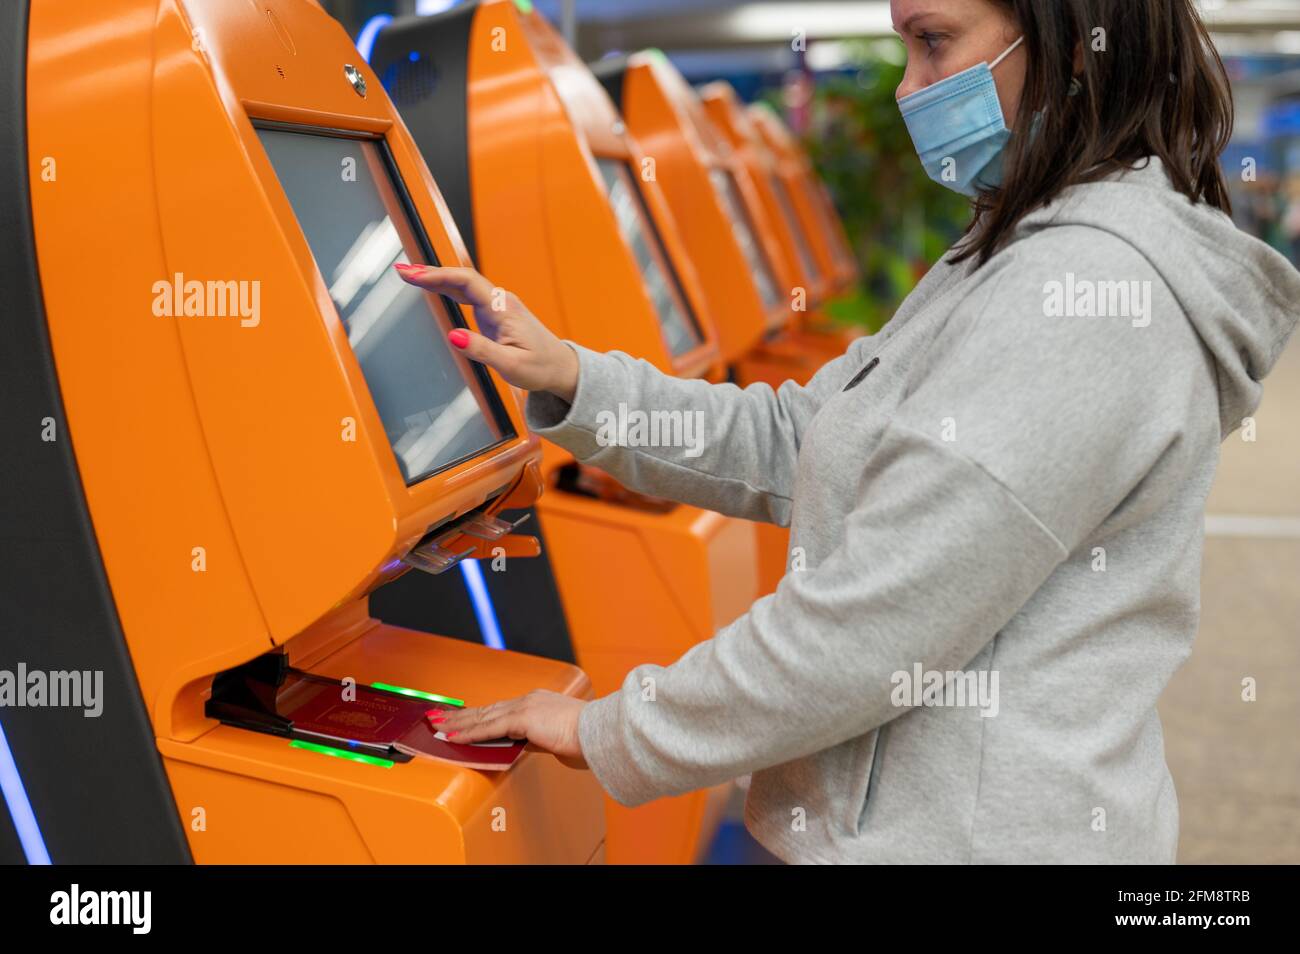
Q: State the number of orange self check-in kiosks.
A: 5